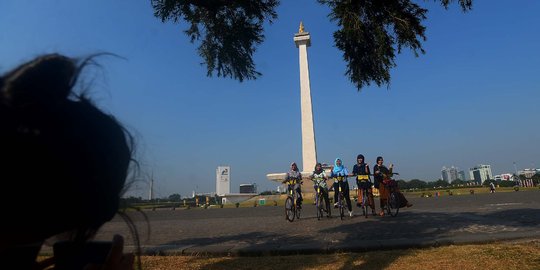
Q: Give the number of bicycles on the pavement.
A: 5